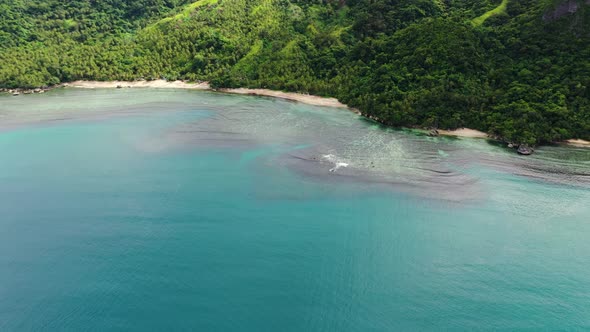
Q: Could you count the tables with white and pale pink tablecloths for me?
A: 0